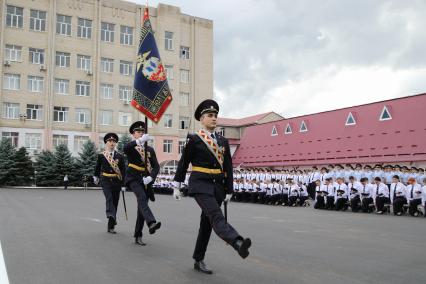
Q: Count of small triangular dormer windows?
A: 5